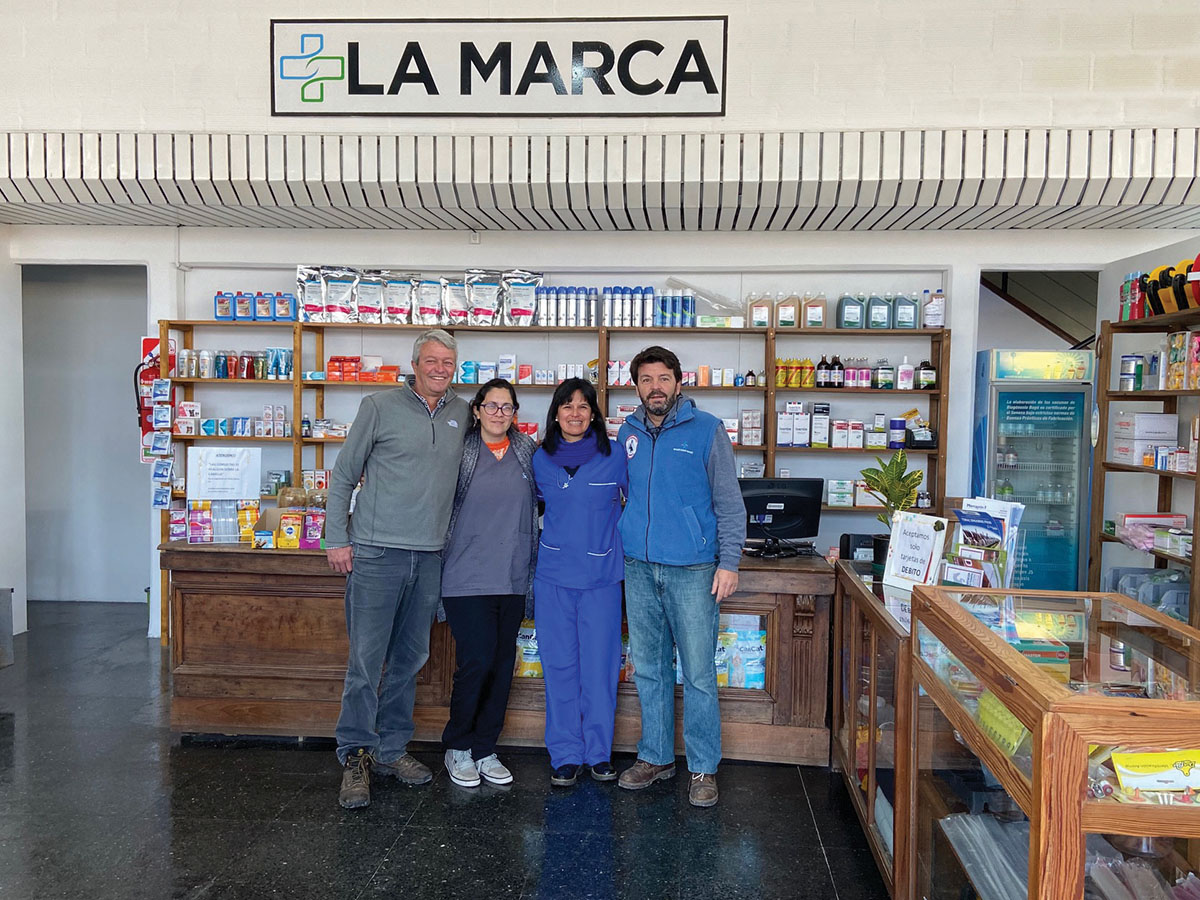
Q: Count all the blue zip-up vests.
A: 1